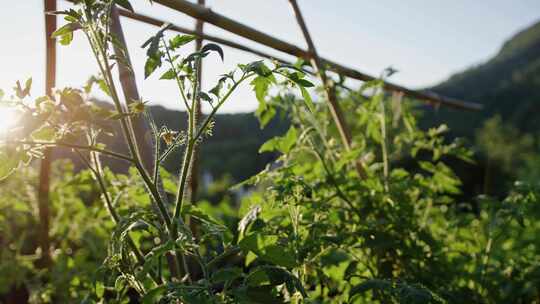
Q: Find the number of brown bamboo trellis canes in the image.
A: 6